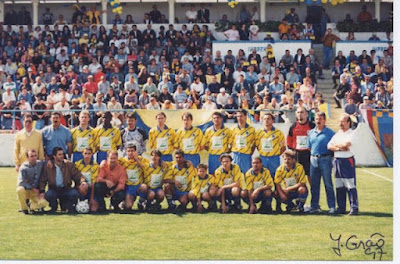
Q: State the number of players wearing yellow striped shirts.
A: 15